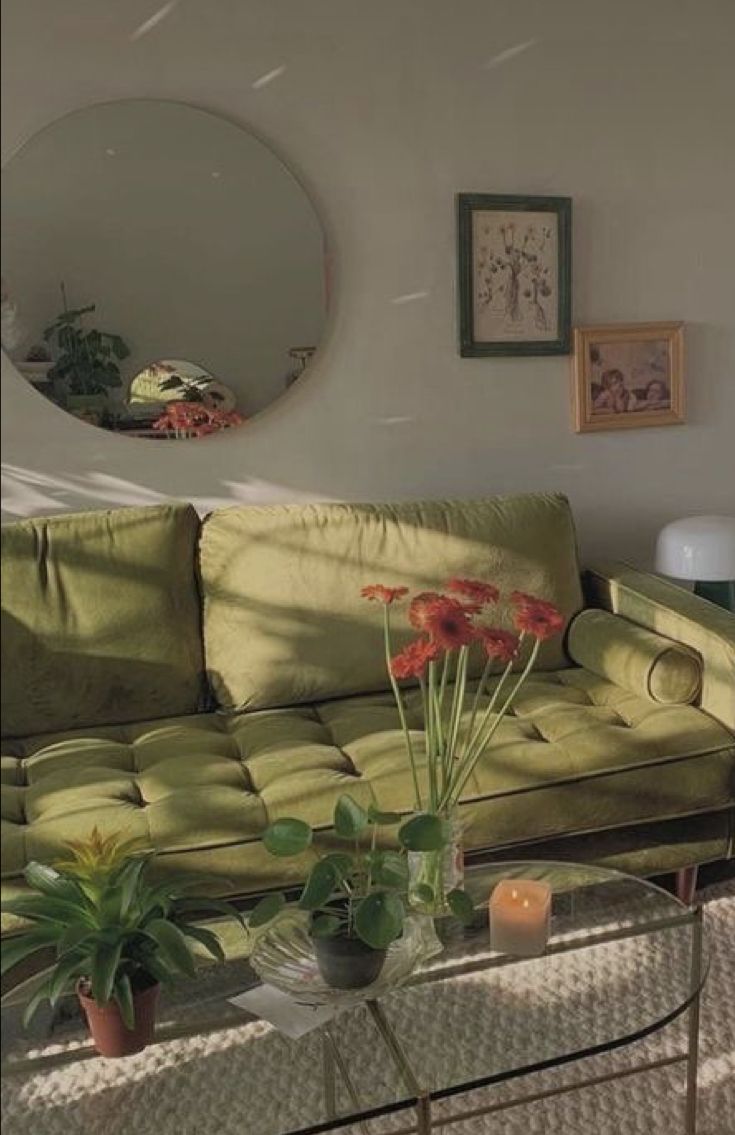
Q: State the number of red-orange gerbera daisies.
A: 7